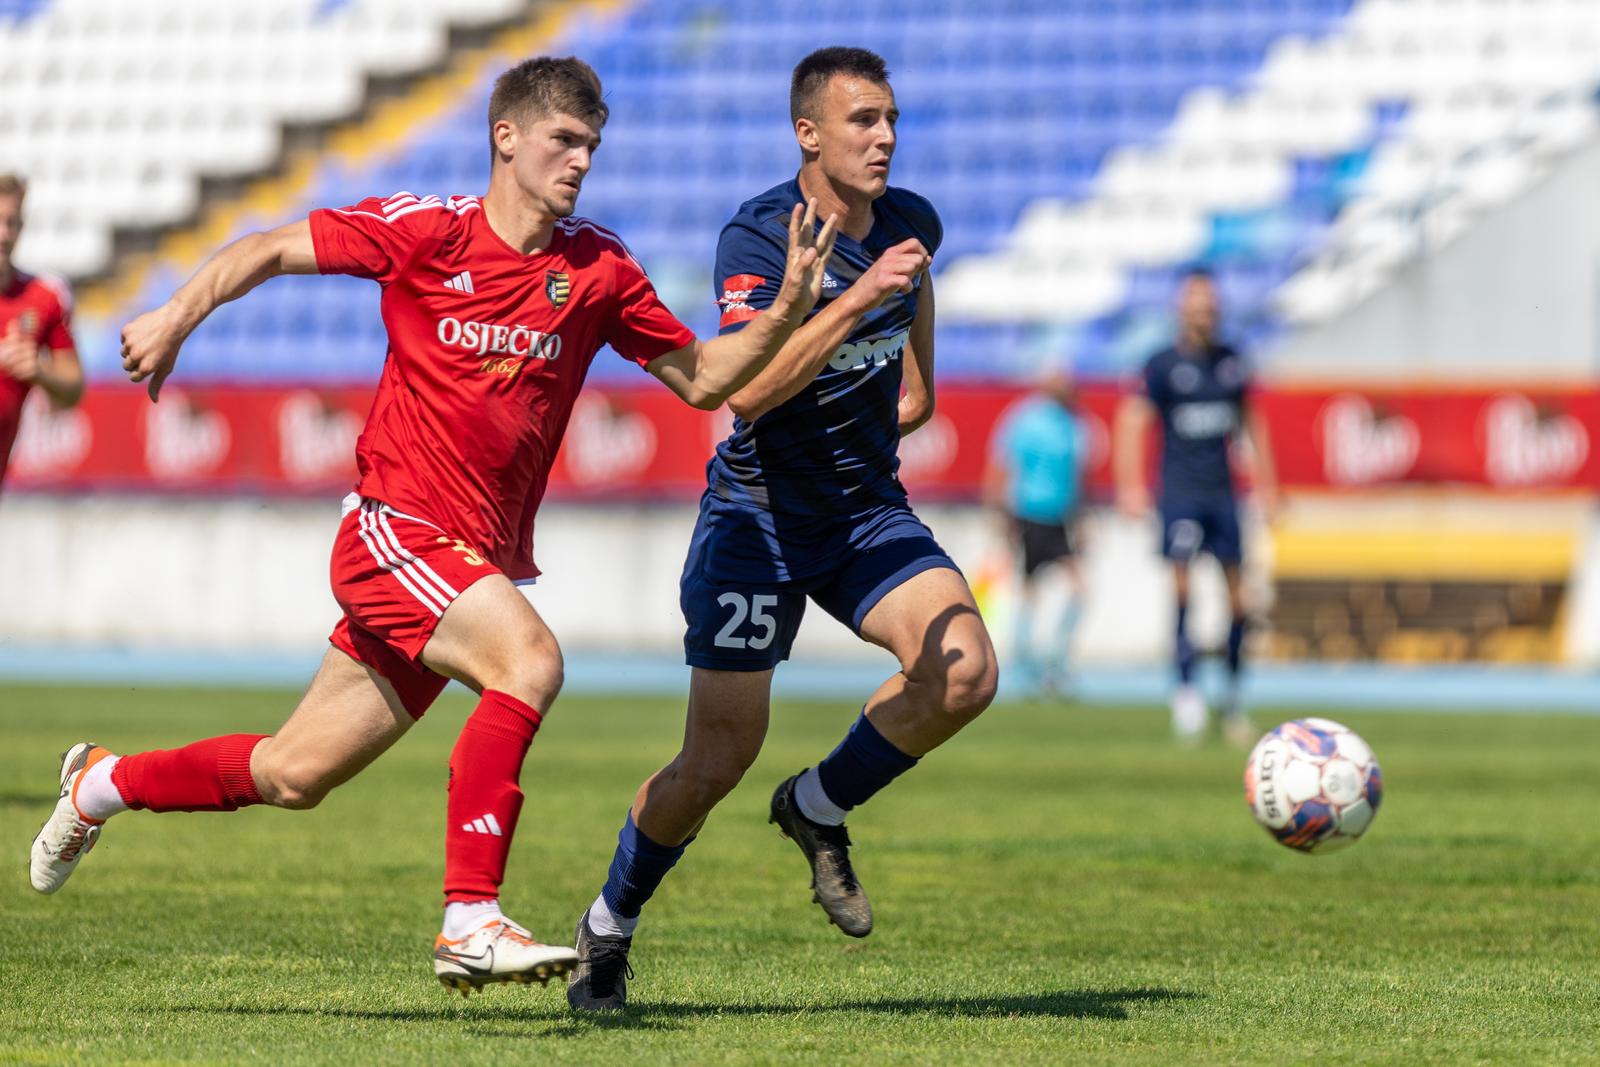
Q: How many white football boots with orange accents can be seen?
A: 2